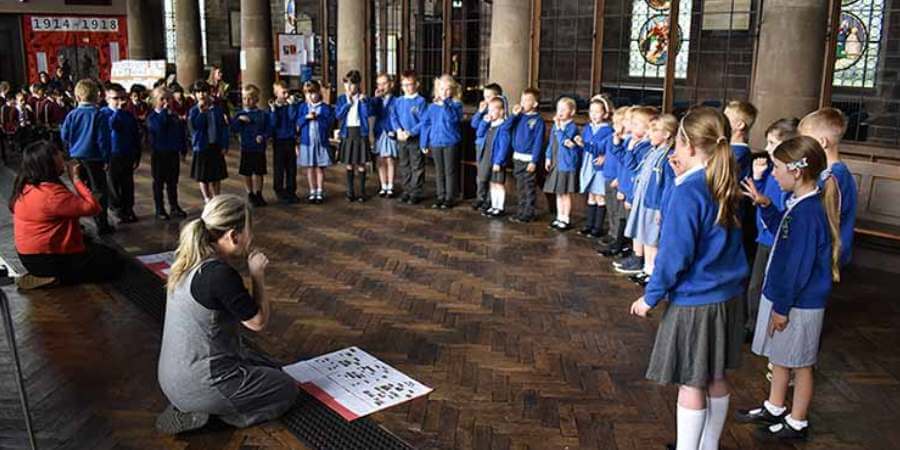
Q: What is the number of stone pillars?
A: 6